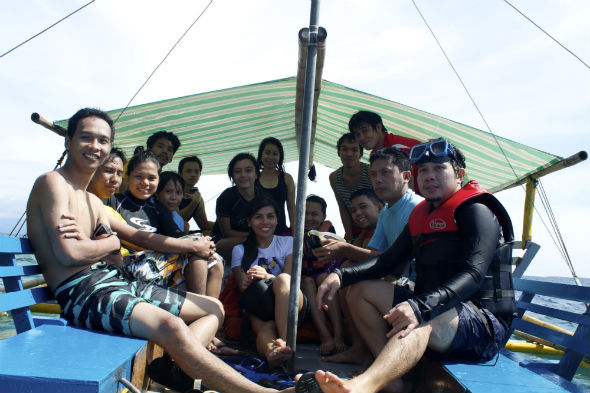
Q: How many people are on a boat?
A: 15